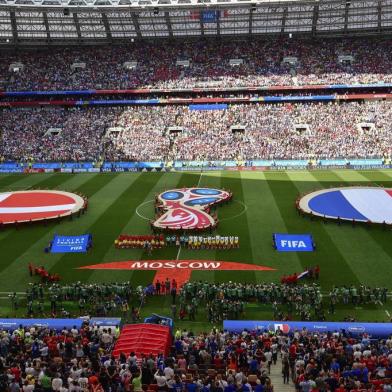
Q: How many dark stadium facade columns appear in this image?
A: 13